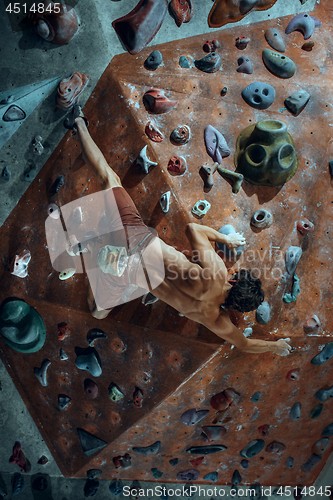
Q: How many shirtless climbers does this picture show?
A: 1